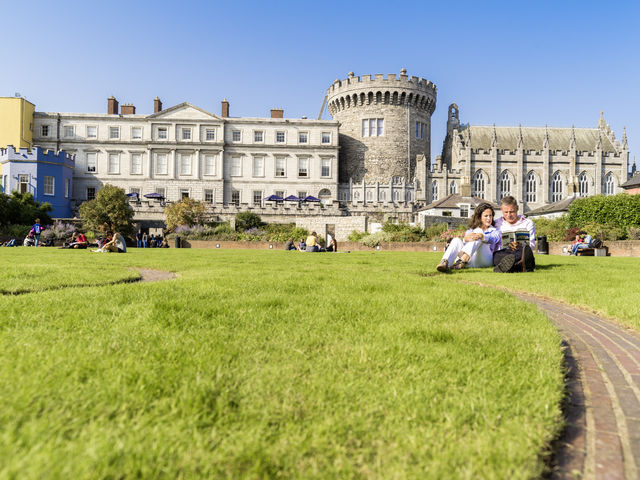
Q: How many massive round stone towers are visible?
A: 1